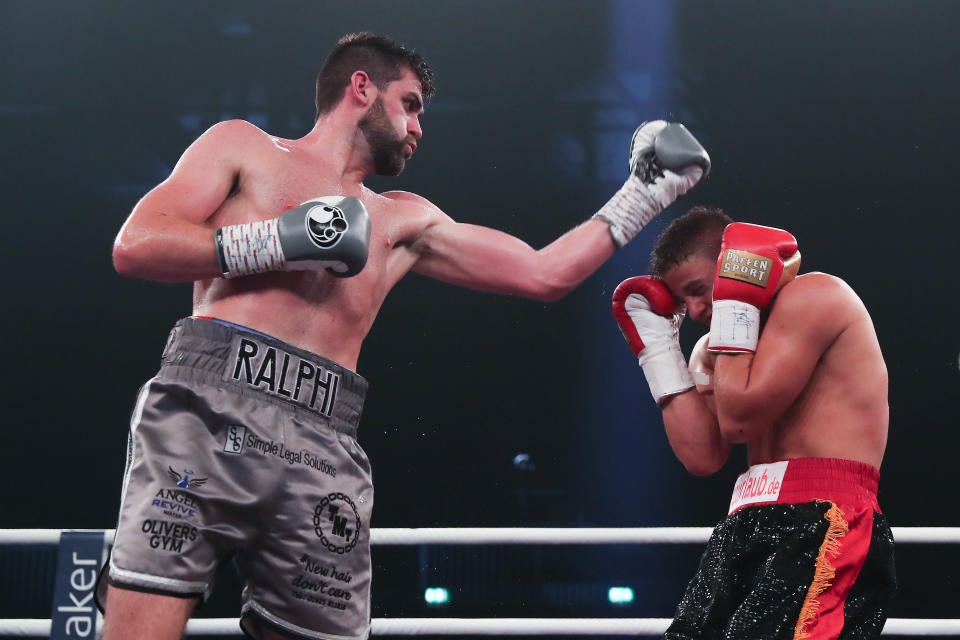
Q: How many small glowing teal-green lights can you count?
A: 2